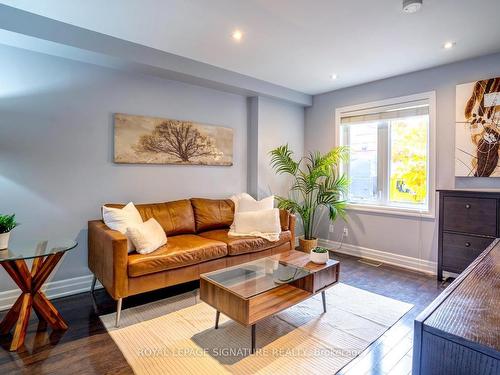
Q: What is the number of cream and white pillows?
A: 4